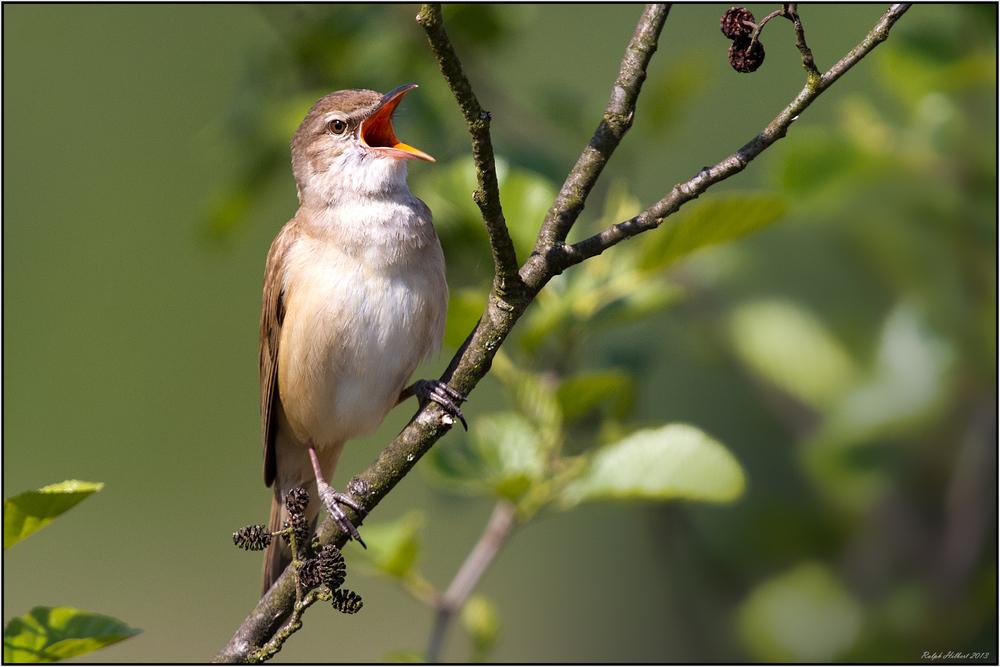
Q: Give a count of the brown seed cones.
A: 8